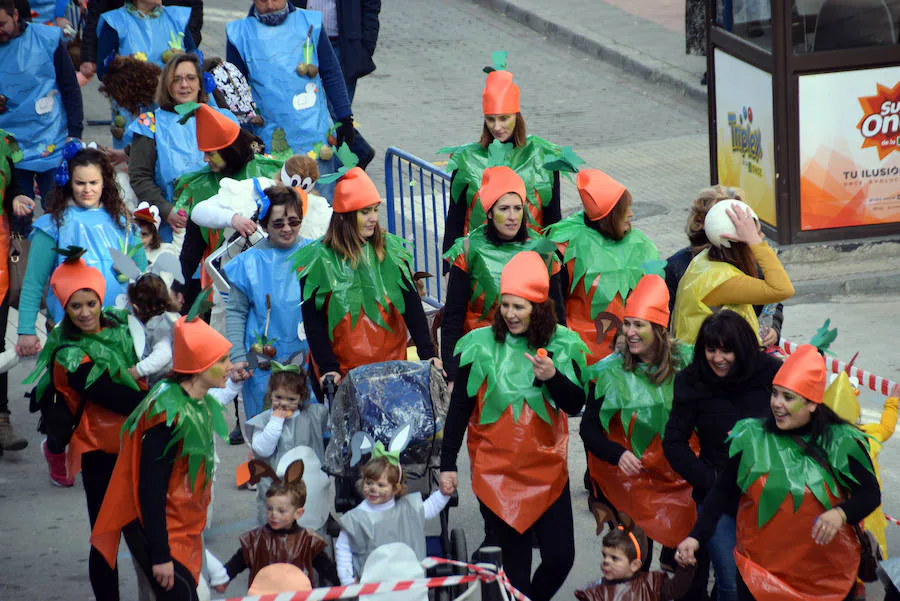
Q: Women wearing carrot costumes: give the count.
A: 10